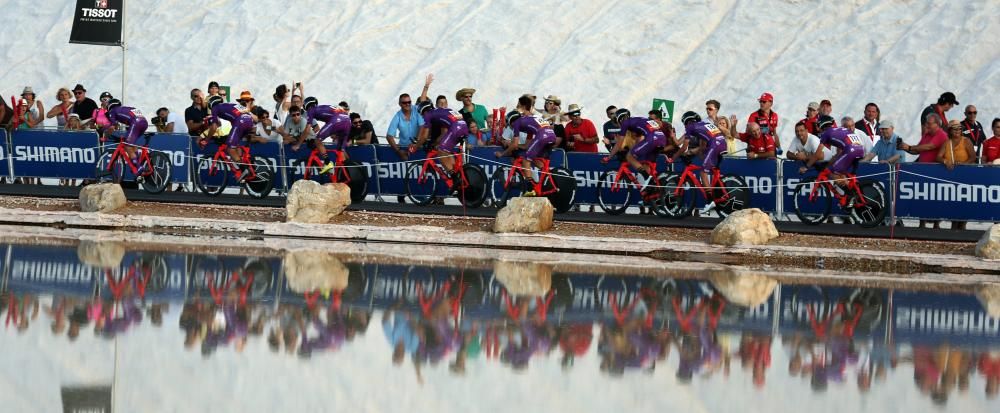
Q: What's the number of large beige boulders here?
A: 5